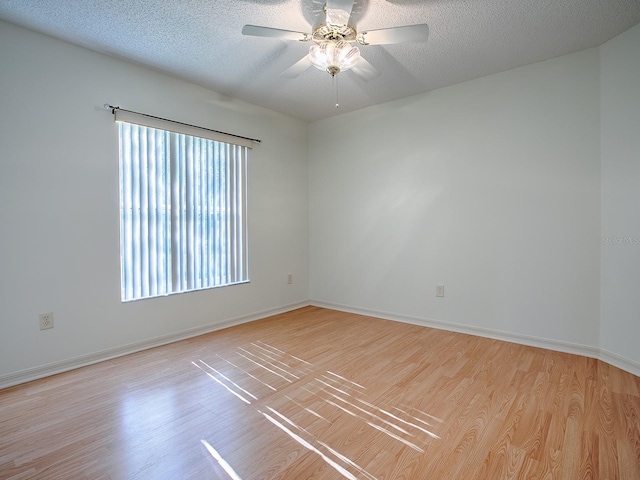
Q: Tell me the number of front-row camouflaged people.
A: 0